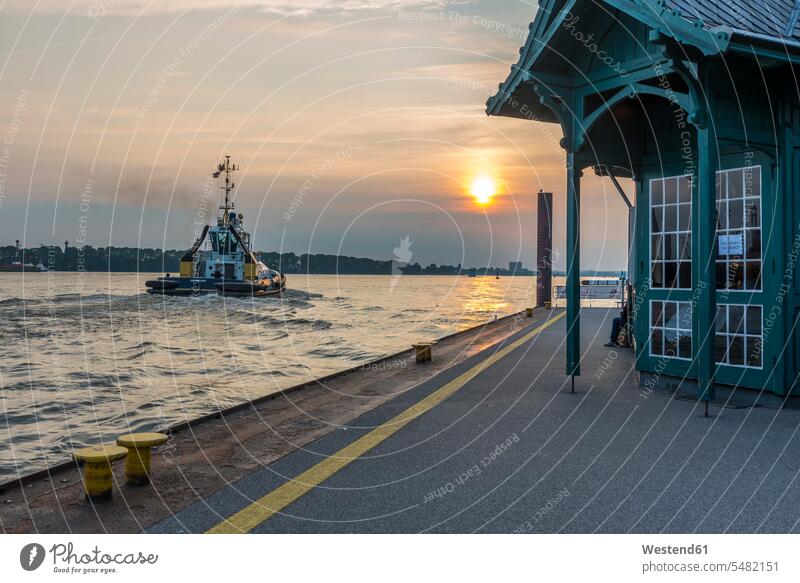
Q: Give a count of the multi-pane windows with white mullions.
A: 4